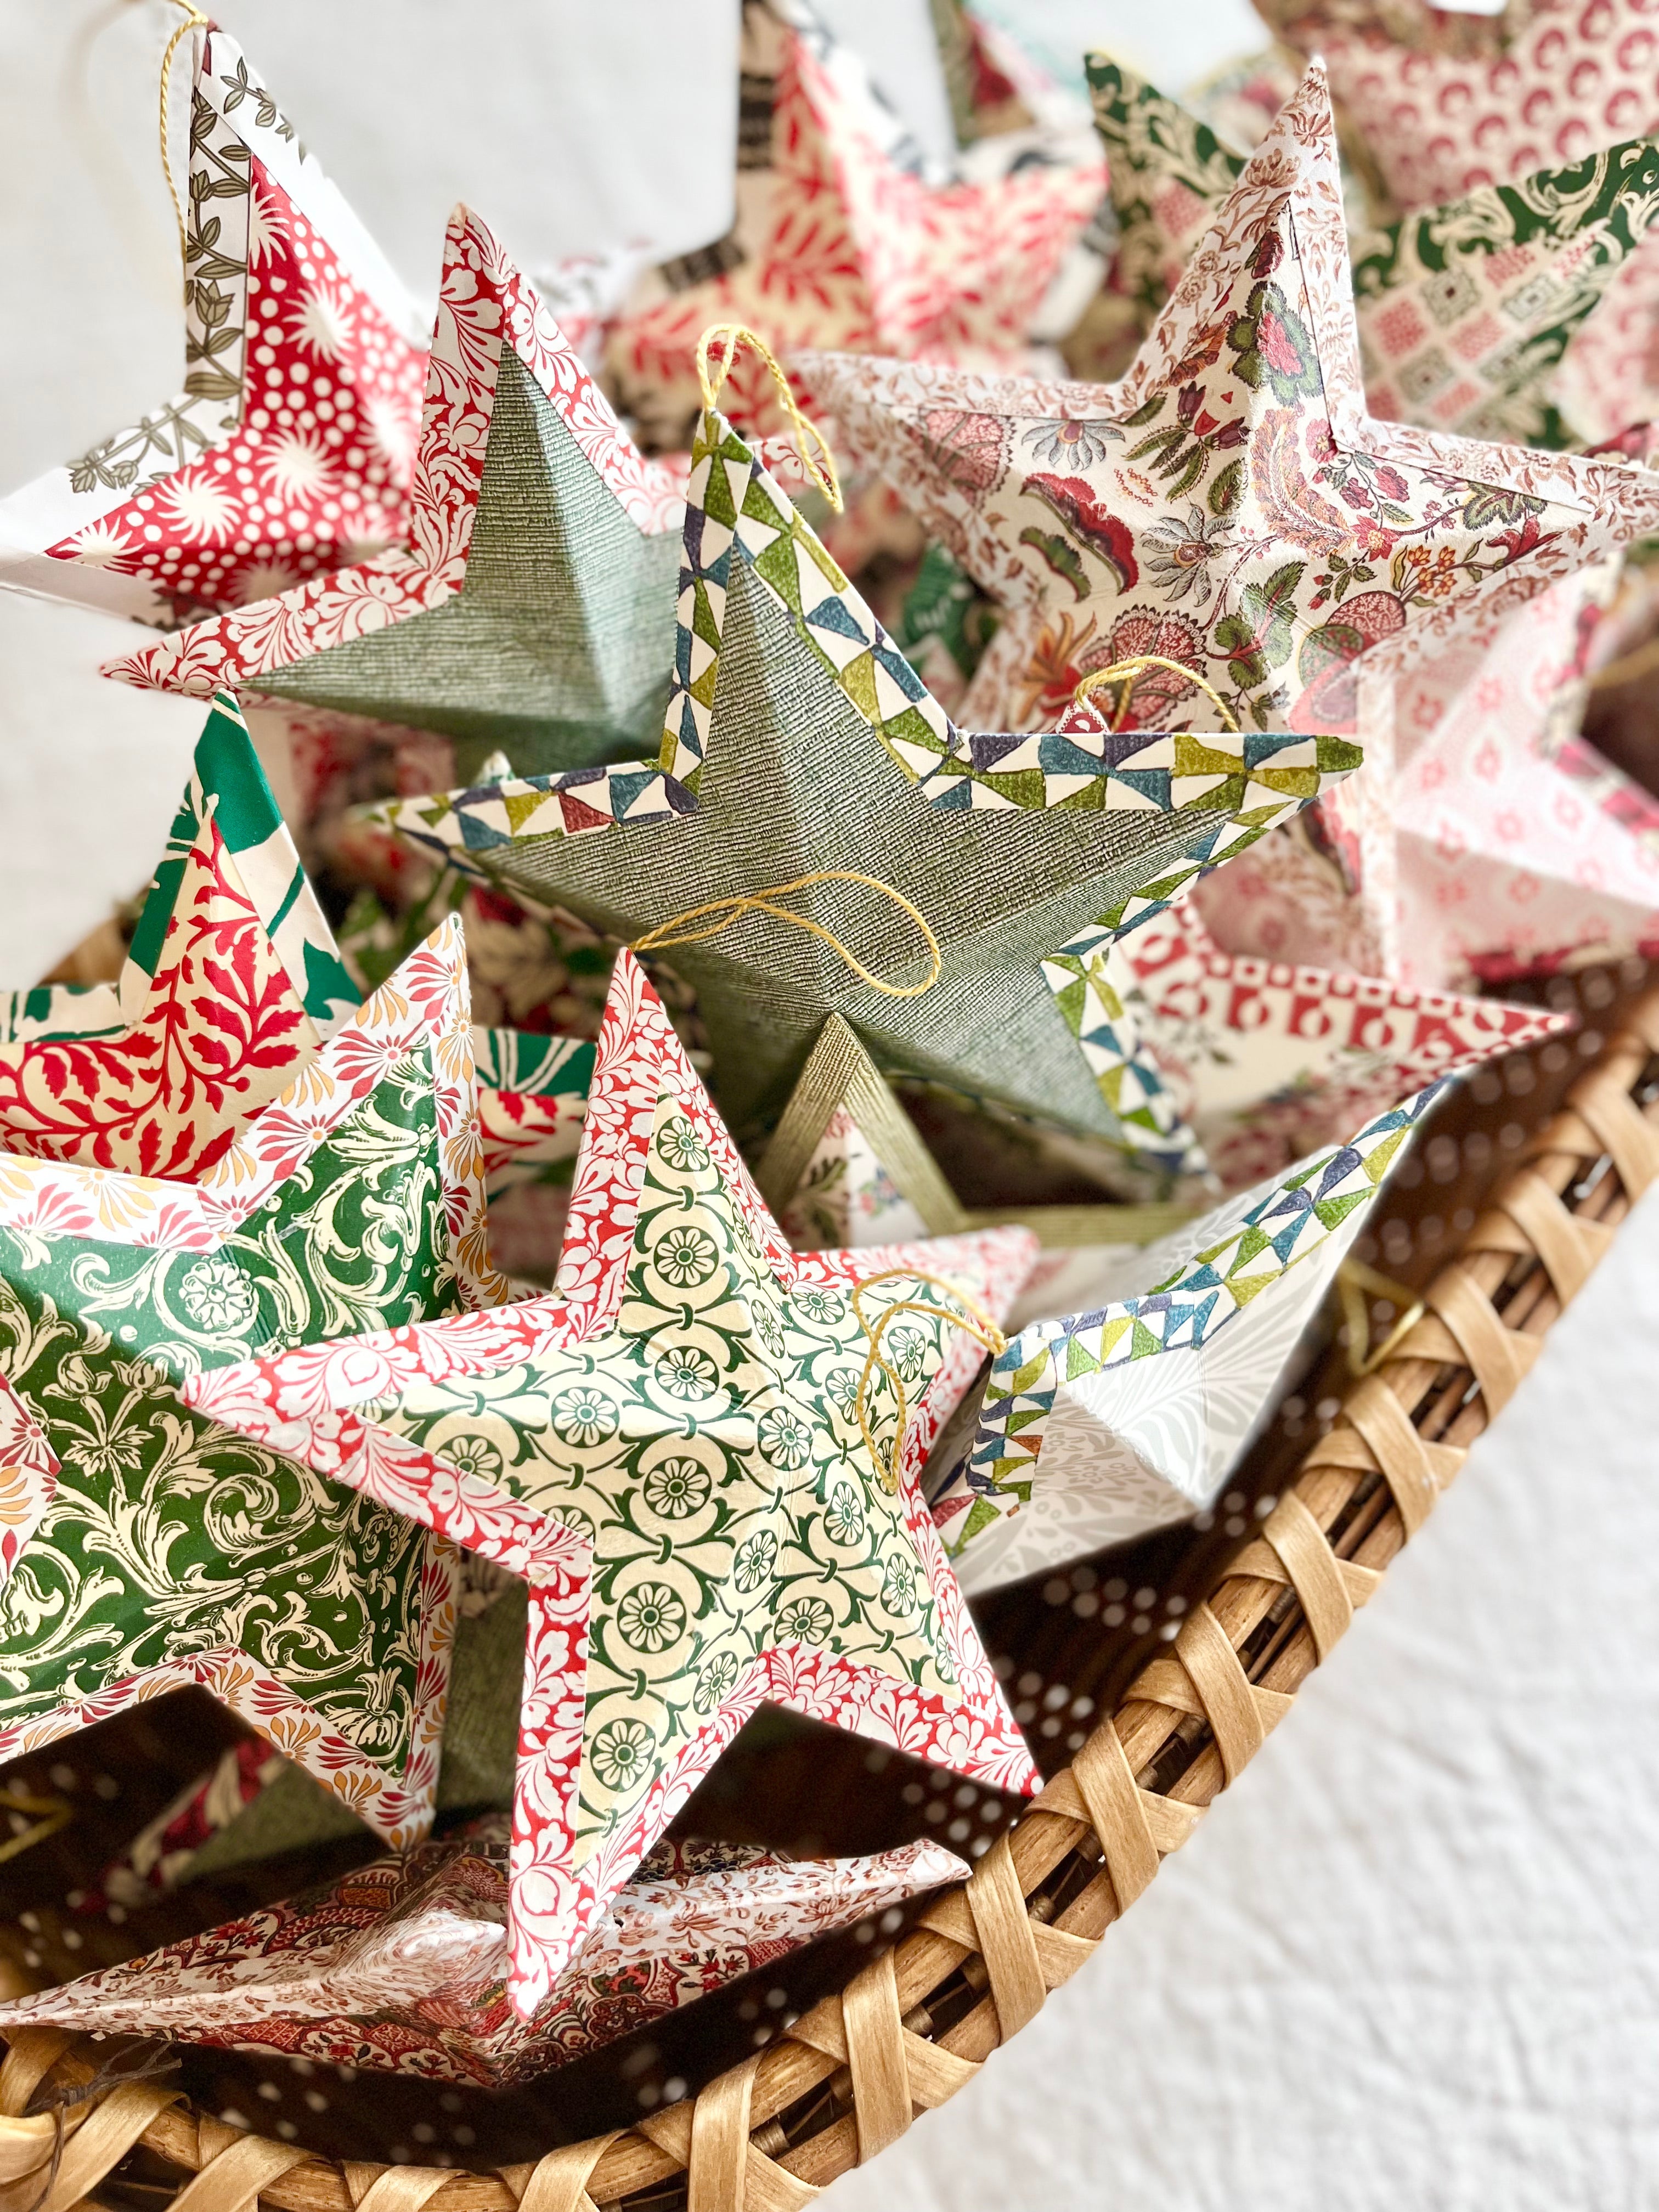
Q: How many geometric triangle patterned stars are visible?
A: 2